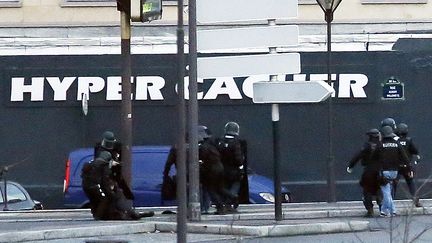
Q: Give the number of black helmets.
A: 8